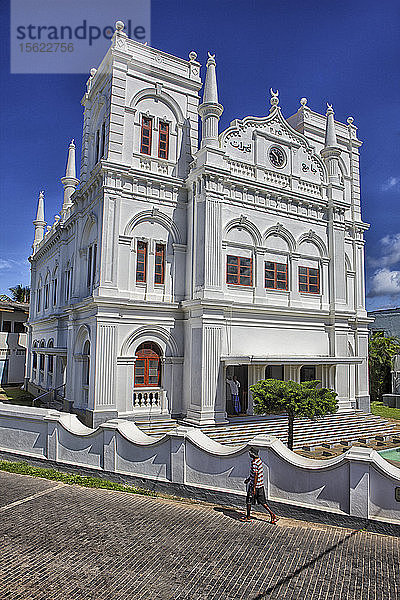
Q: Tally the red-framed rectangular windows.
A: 7